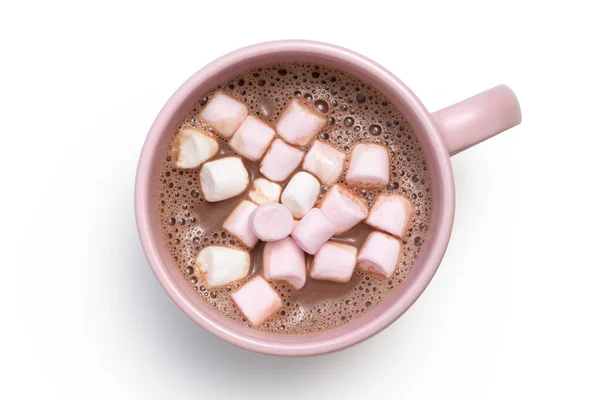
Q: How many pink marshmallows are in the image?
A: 15